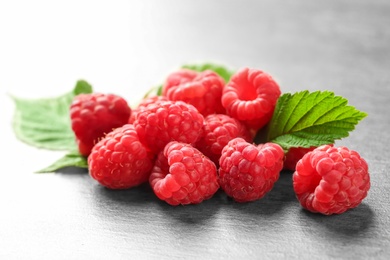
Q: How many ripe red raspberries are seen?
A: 11